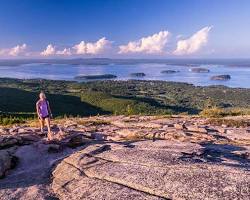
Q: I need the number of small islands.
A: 5